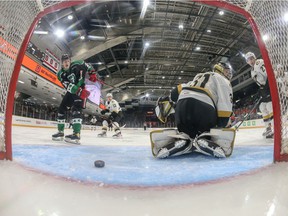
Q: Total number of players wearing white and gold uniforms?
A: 3